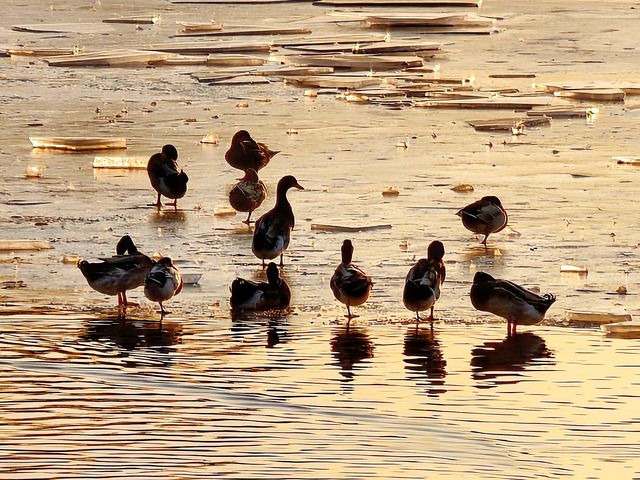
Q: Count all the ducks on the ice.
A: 11